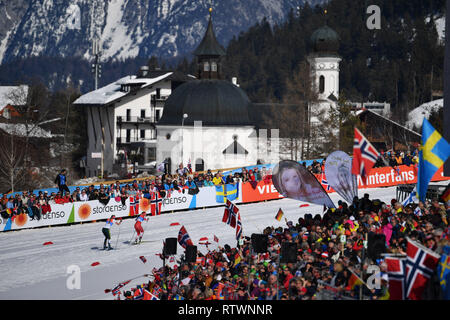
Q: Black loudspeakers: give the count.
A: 5